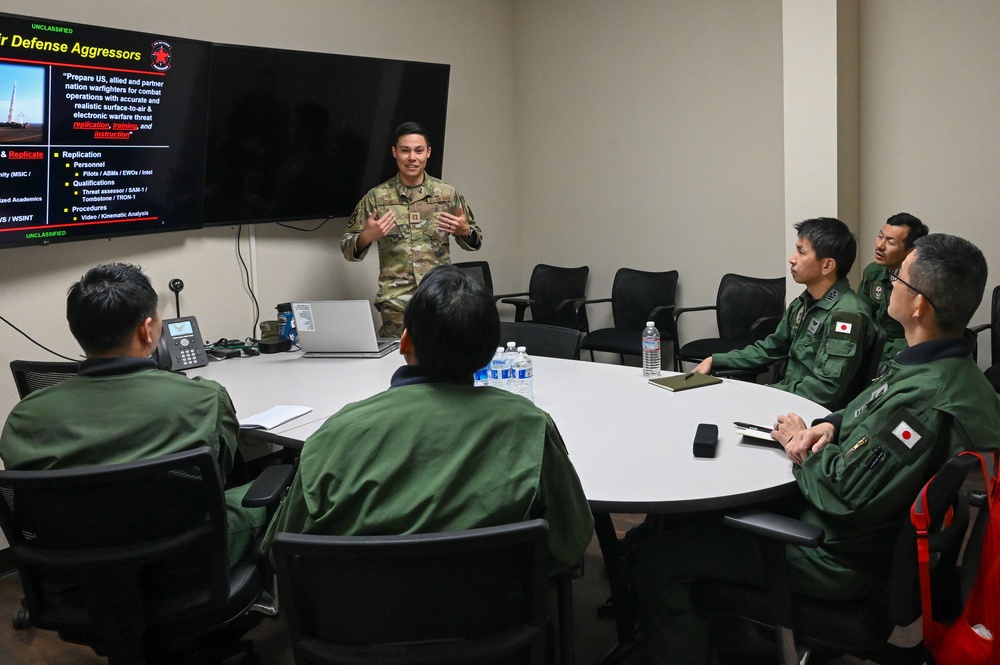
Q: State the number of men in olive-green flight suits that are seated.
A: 5